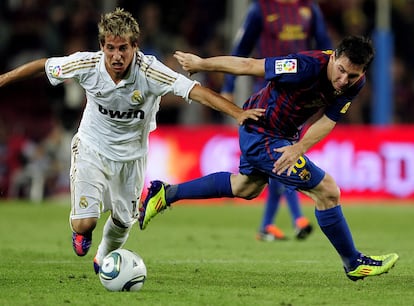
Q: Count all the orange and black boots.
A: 2